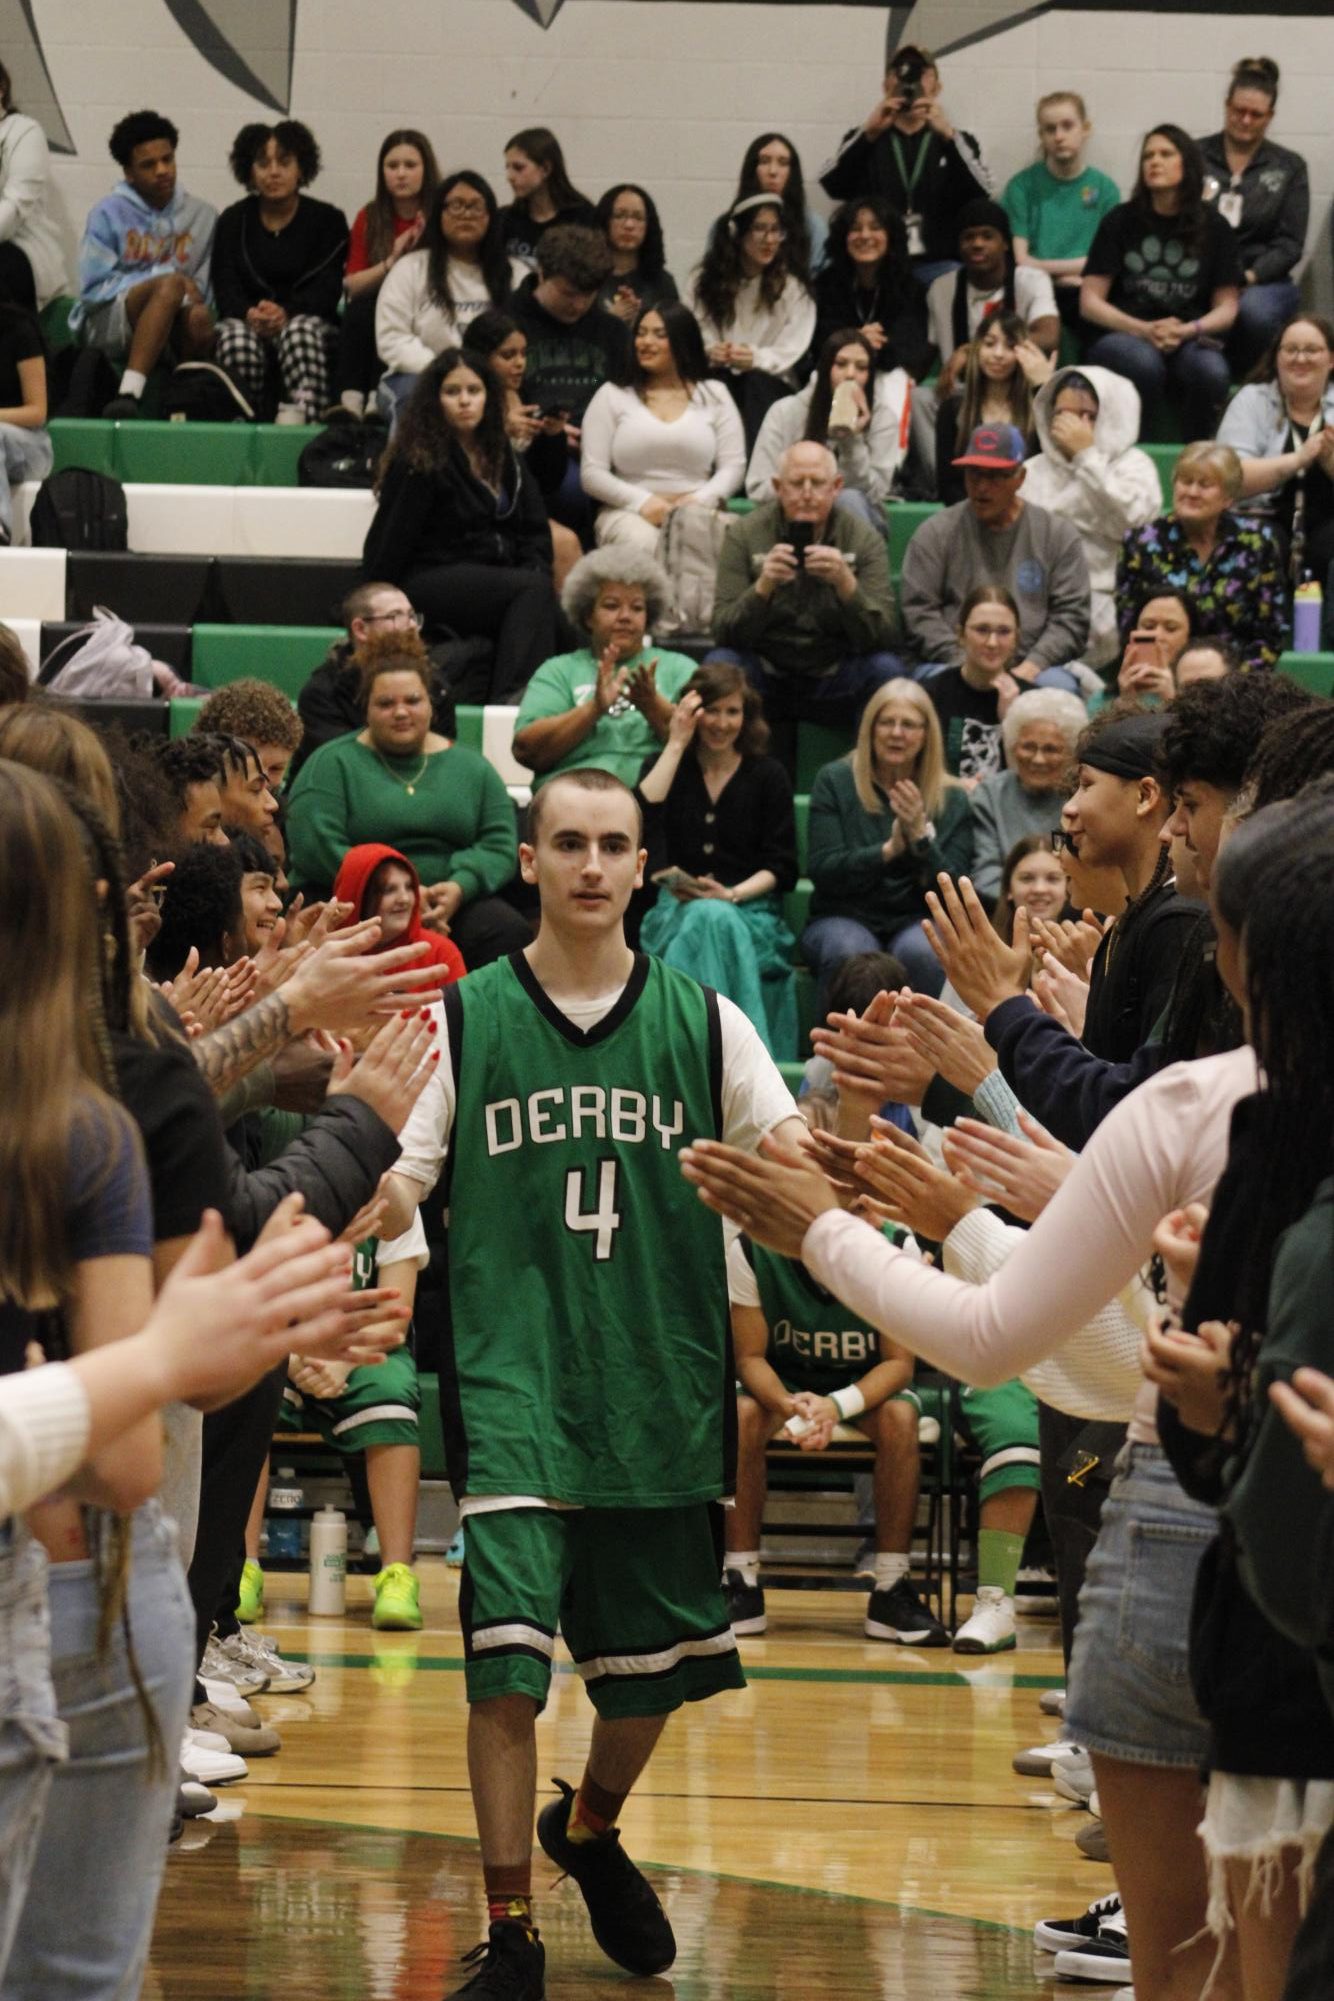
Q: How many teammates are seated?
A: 3